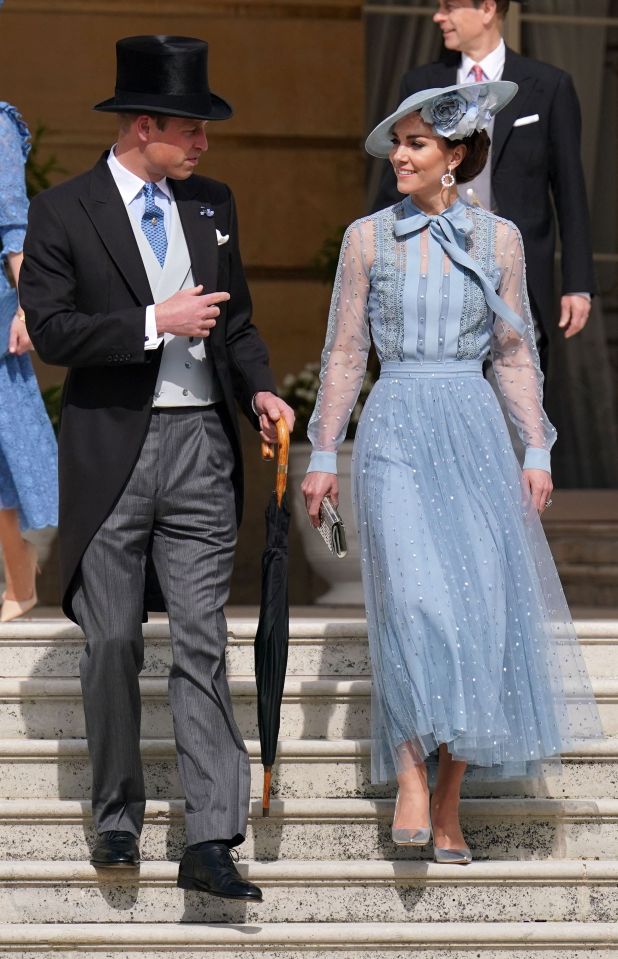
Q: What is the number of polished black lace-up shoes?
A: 2